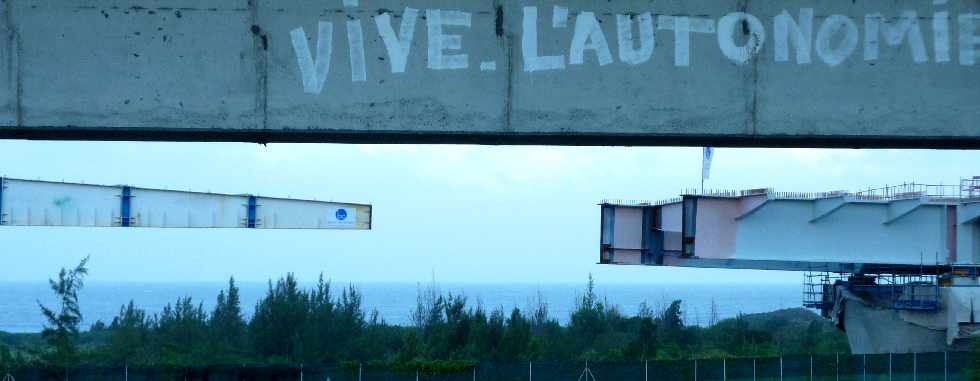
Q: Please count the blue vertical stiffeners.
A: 3